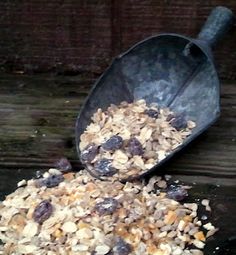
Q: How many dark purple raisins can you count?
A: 12